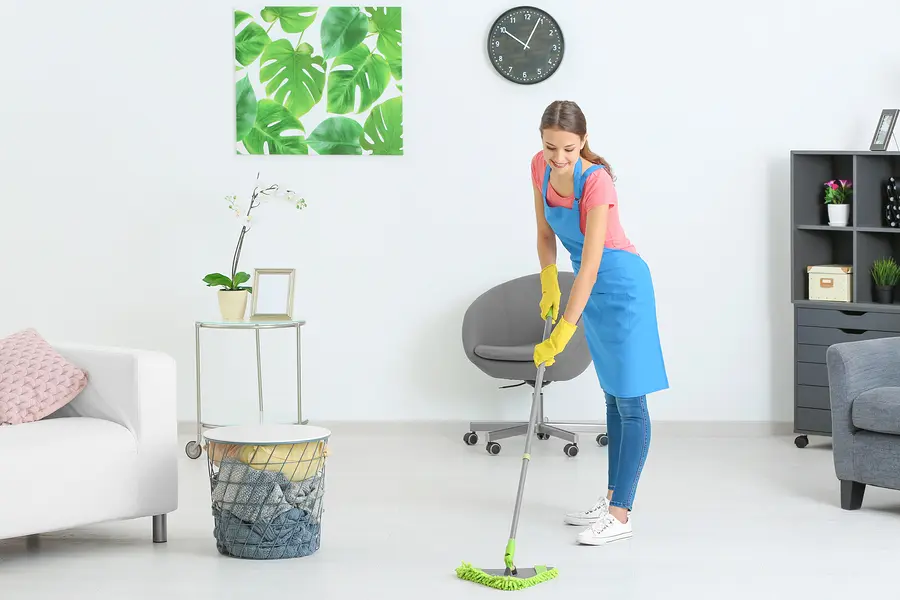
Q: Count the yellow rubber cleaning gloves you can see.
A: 2